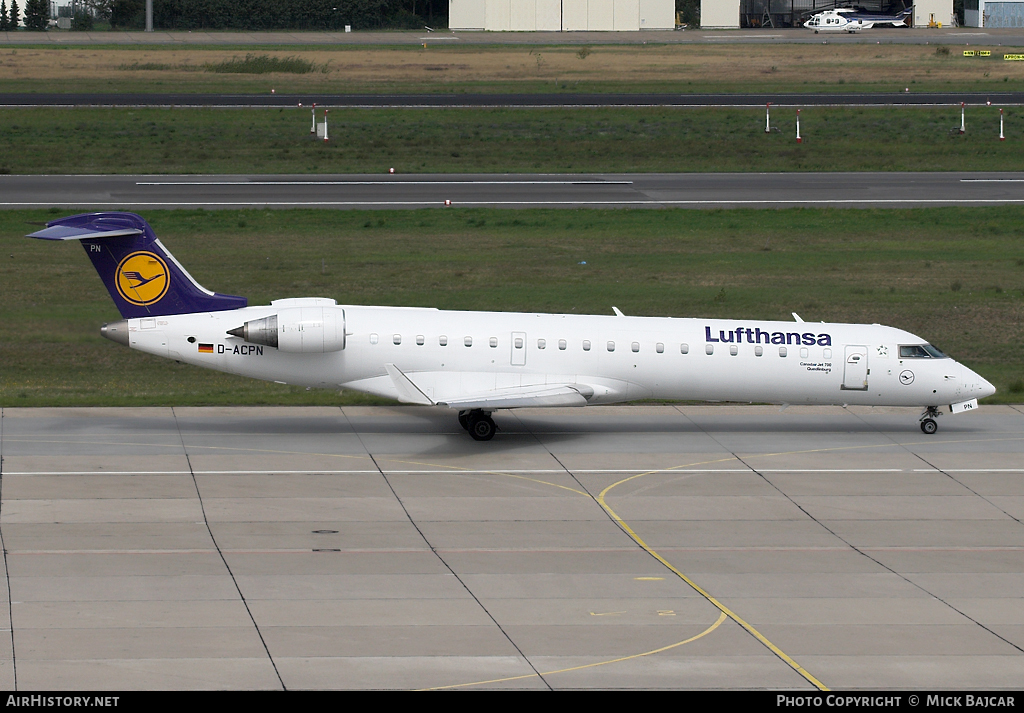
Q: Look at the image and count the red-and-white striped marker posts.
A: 6